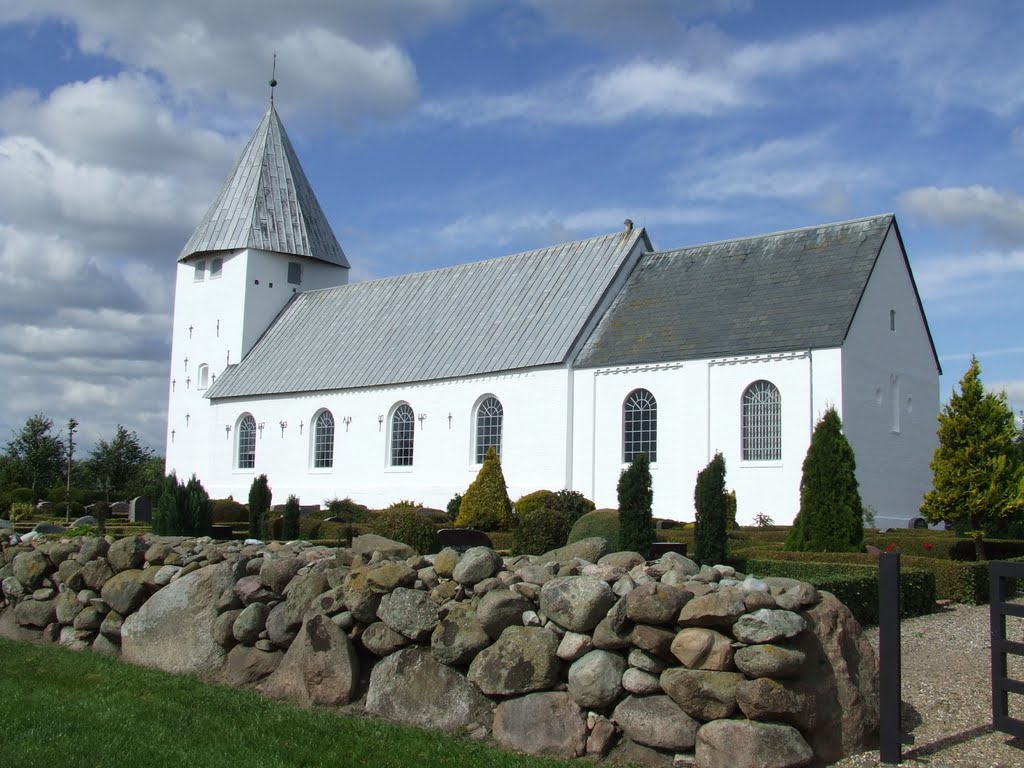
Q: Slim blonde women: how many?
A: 0